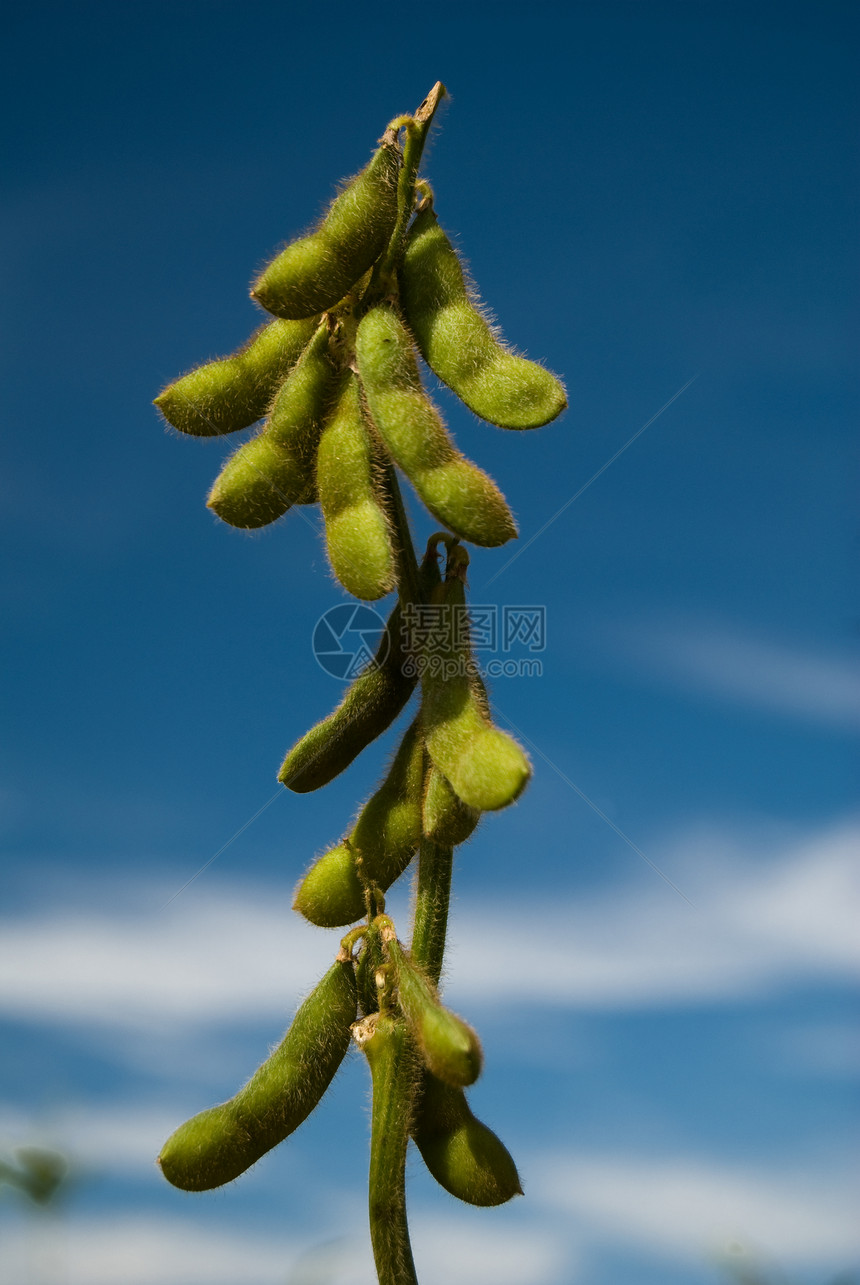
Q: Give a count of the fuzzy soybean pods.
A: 13